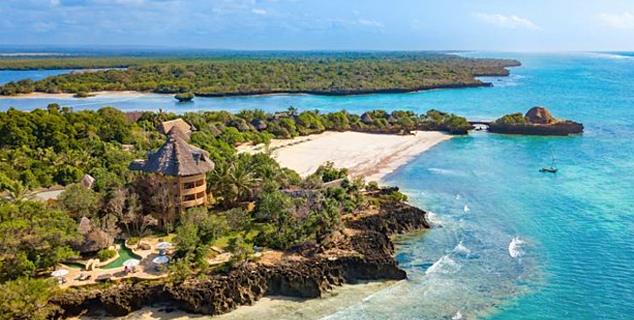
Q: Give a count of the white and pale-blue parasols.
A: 4